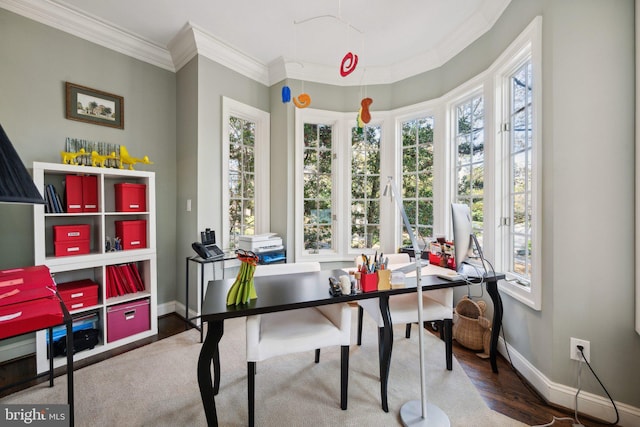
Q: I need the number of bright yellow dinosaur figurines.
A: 3